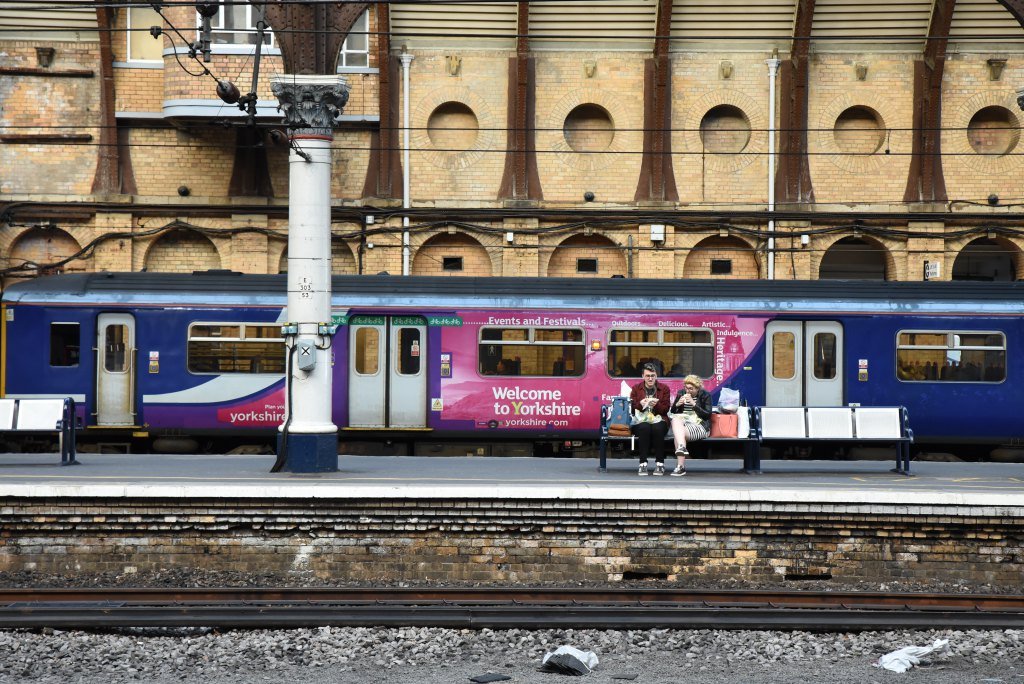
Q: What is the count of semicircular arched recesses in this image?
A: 8